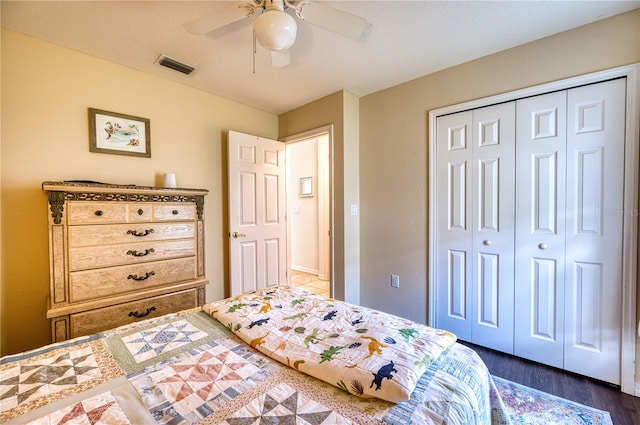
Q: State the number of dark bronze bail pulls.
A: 4